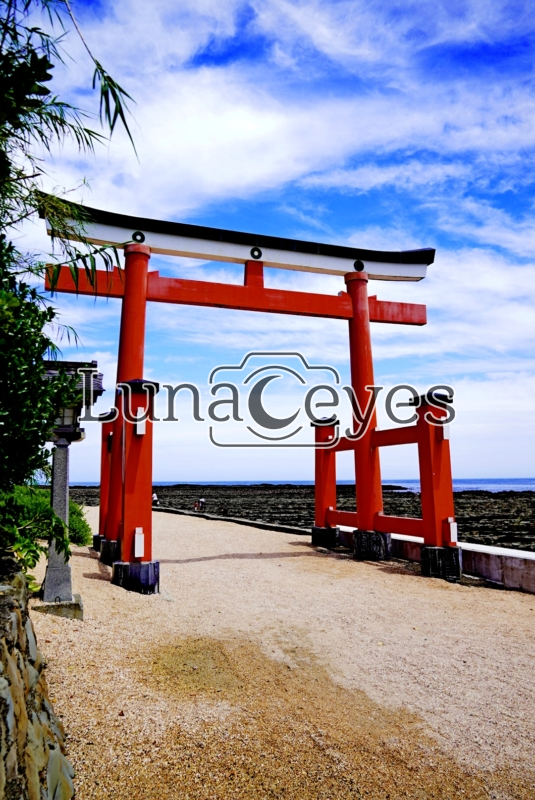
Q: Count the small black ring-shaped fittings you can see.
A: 3